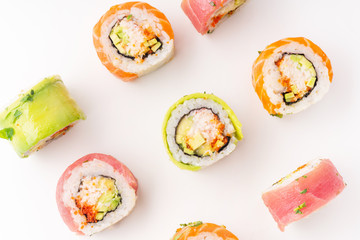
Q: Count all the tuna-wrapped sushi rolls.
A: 3